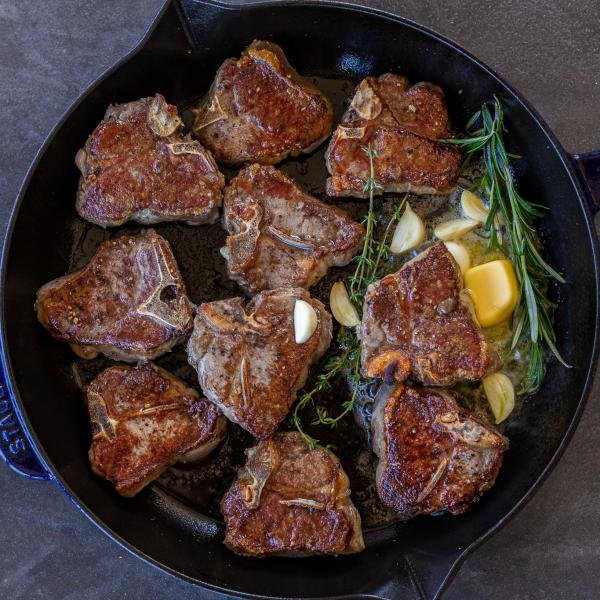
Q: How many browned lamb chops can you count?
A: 10